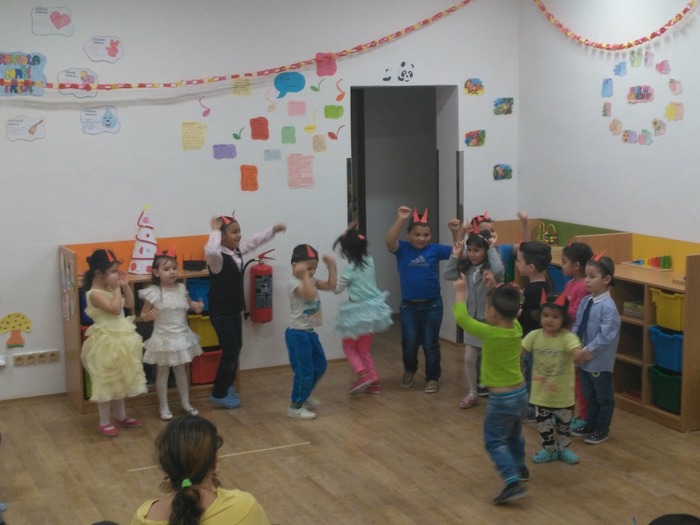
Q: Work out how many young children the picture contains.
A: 13